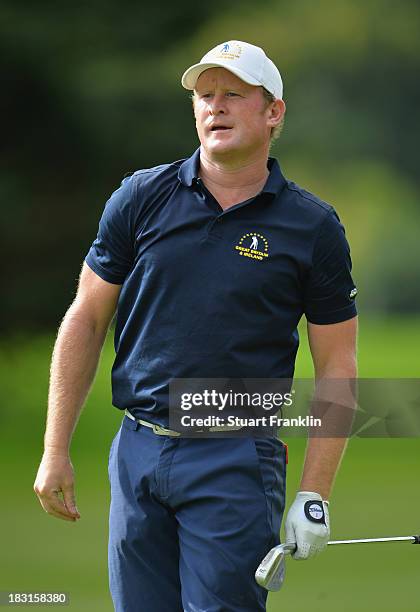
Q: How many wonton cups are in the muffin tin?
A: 0